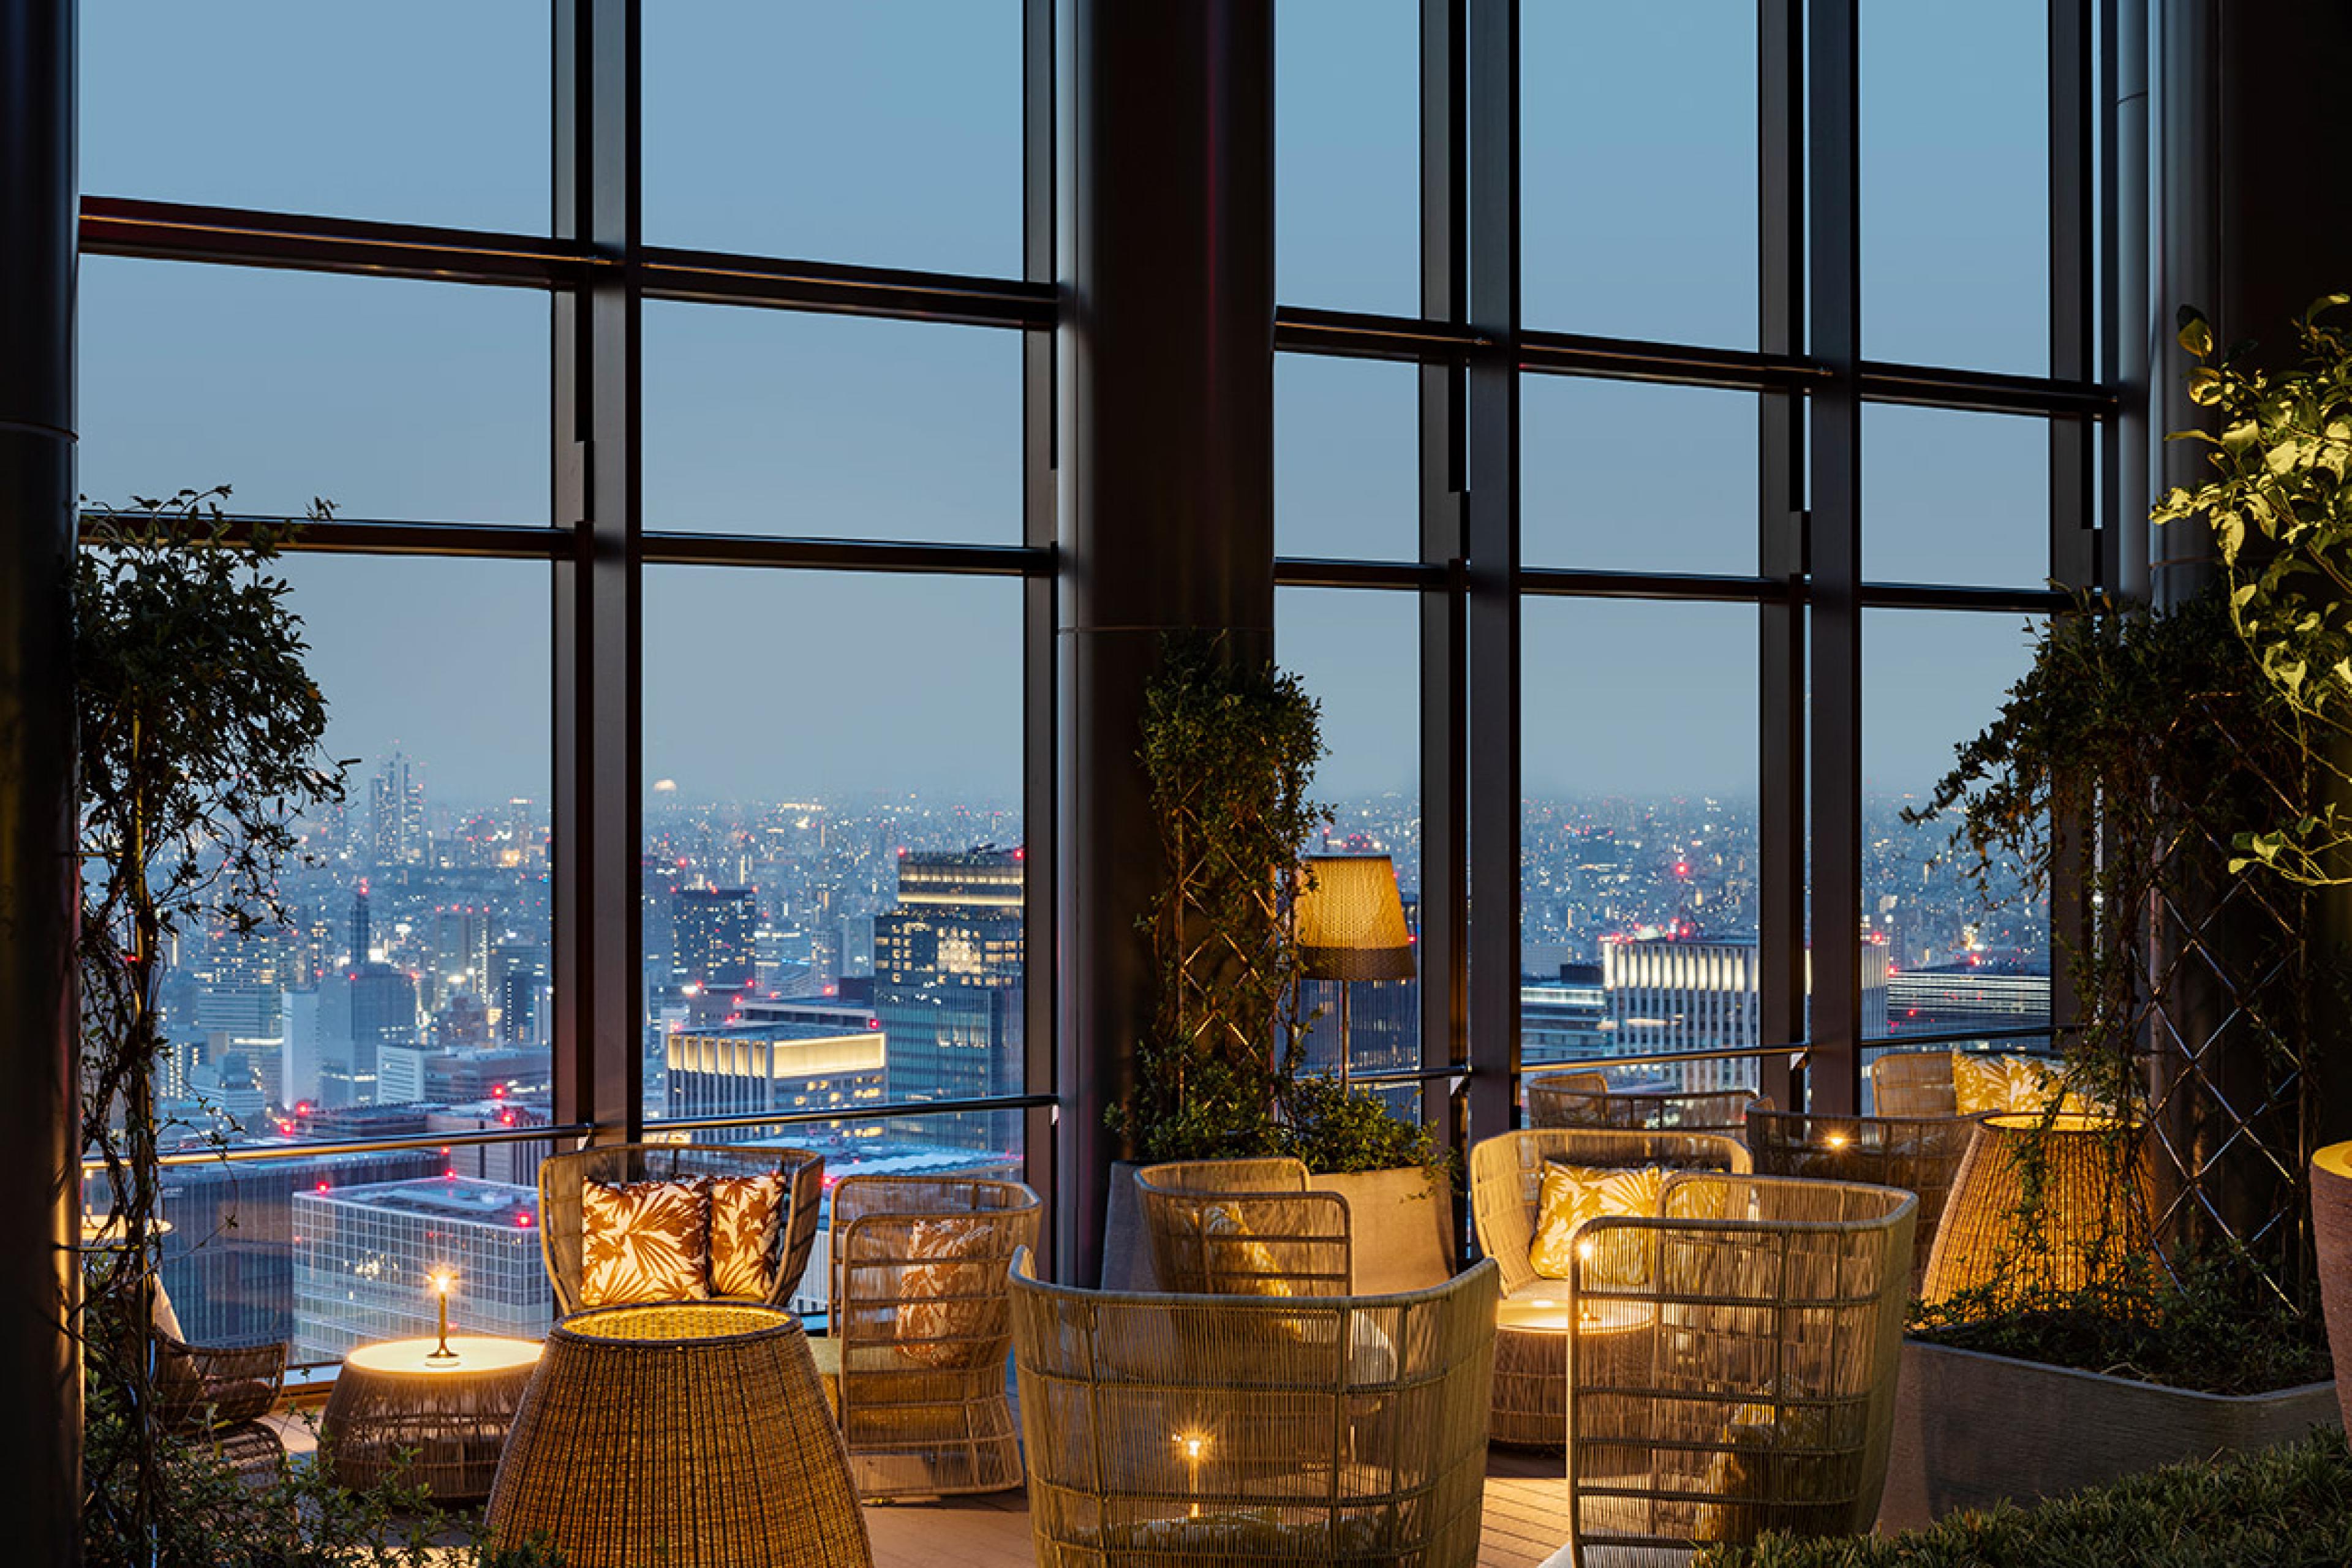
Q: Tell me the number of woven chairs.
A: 10